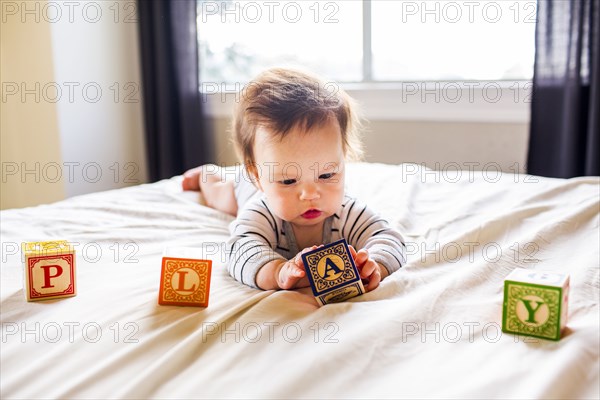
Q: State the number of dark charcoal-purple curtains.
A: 2